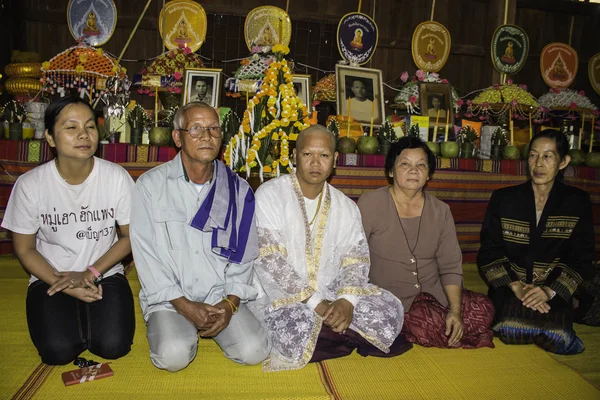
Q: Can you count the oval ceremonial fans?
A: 8